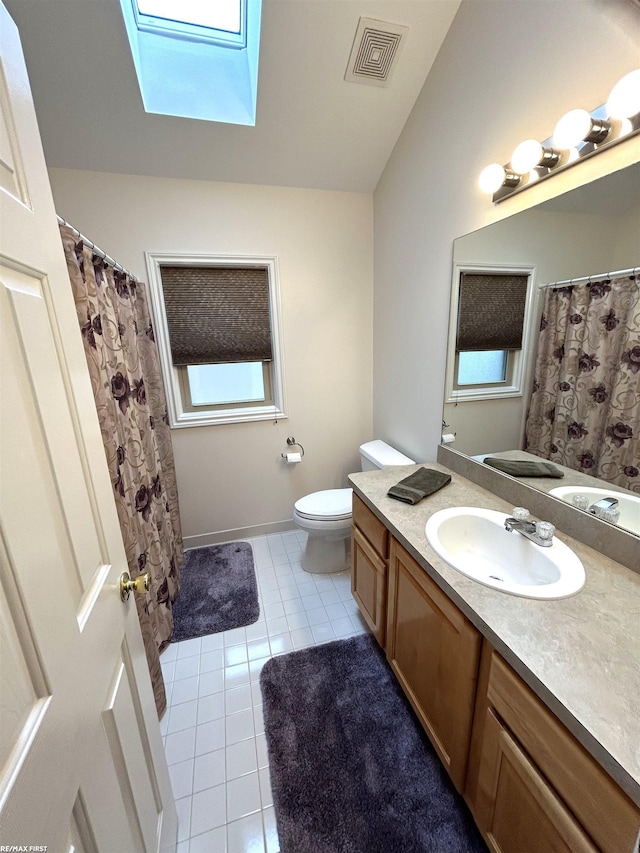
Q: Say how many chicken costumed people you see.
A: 0